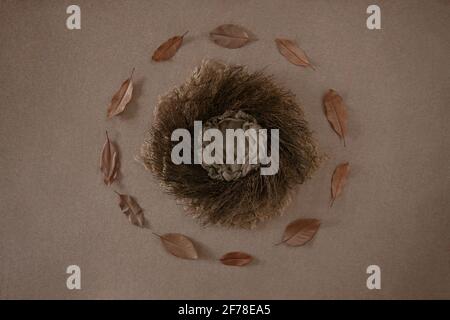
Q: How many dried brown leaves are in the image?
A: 11